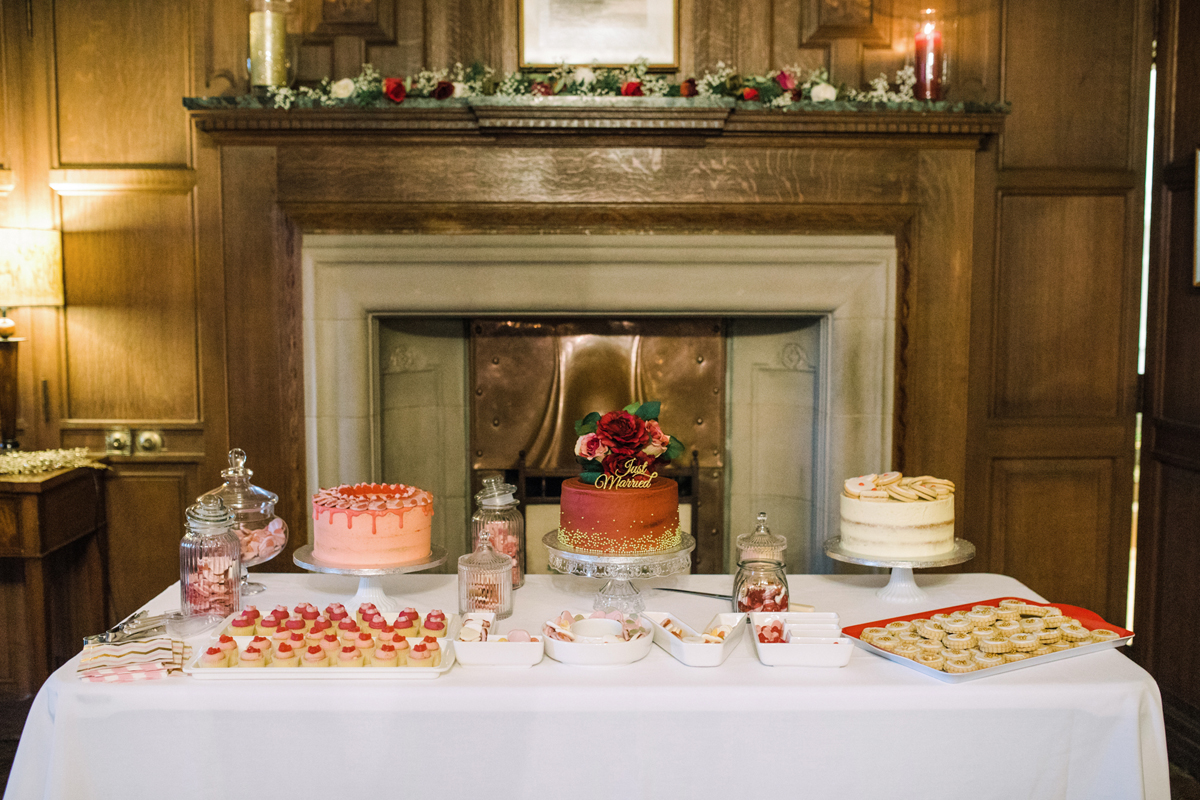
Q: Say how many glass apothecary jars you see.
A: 6